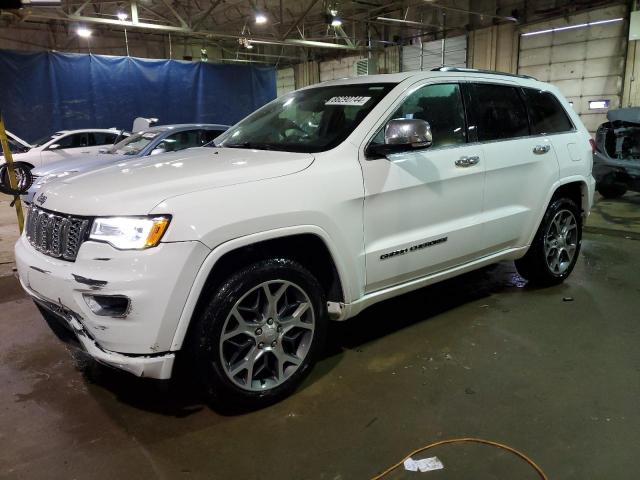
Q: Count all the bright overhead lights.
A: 4